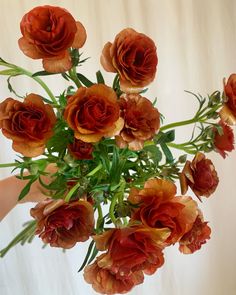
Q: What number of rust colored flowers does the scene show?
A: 14